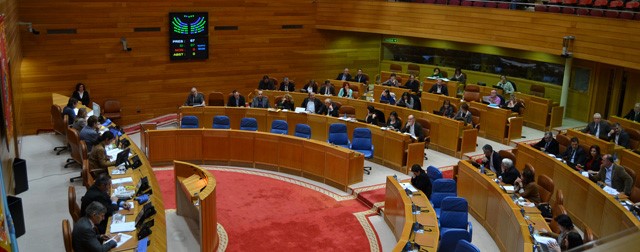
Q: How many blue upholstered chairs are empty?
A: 11